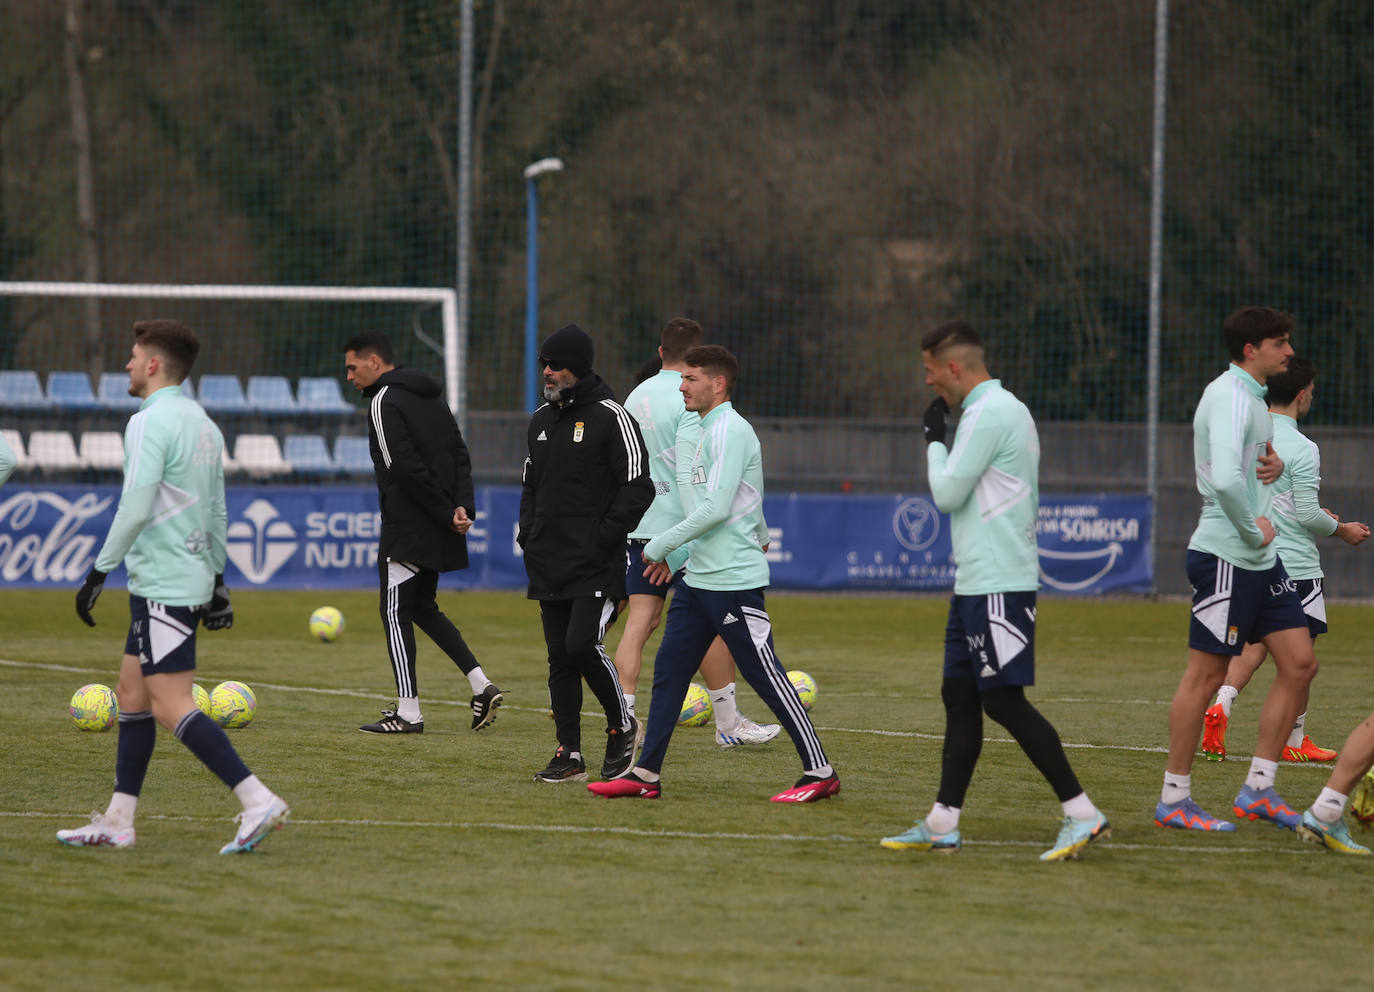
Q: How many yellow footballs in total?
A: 6